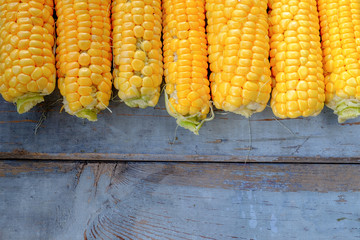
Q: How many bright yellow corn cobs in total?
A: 7